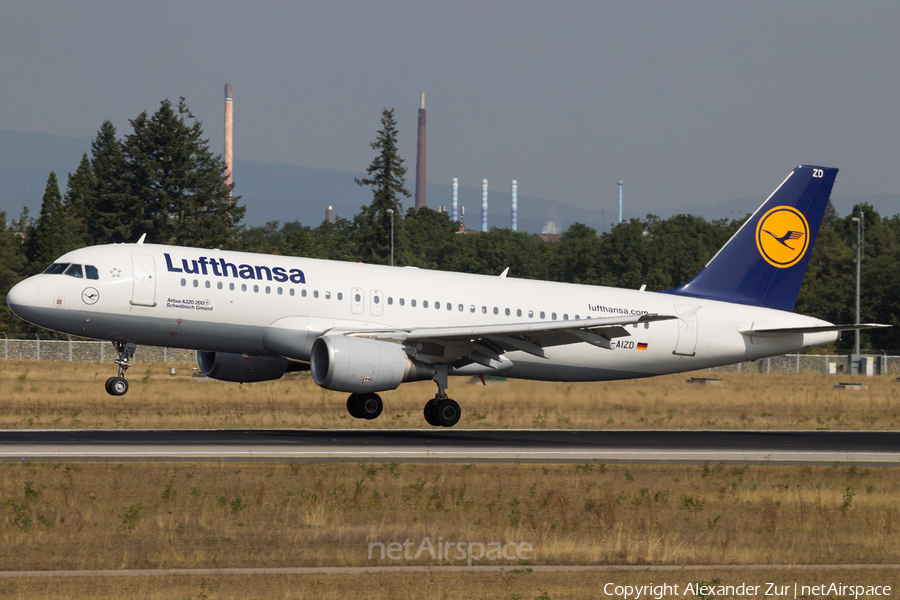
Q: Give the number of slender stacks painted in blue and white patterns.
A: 4